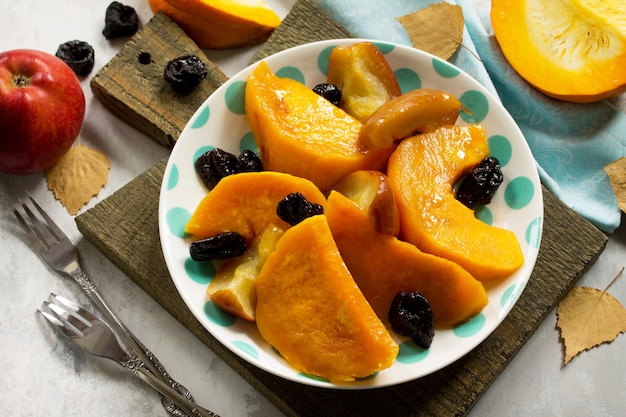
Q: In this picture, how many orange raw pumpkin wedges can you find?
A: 2